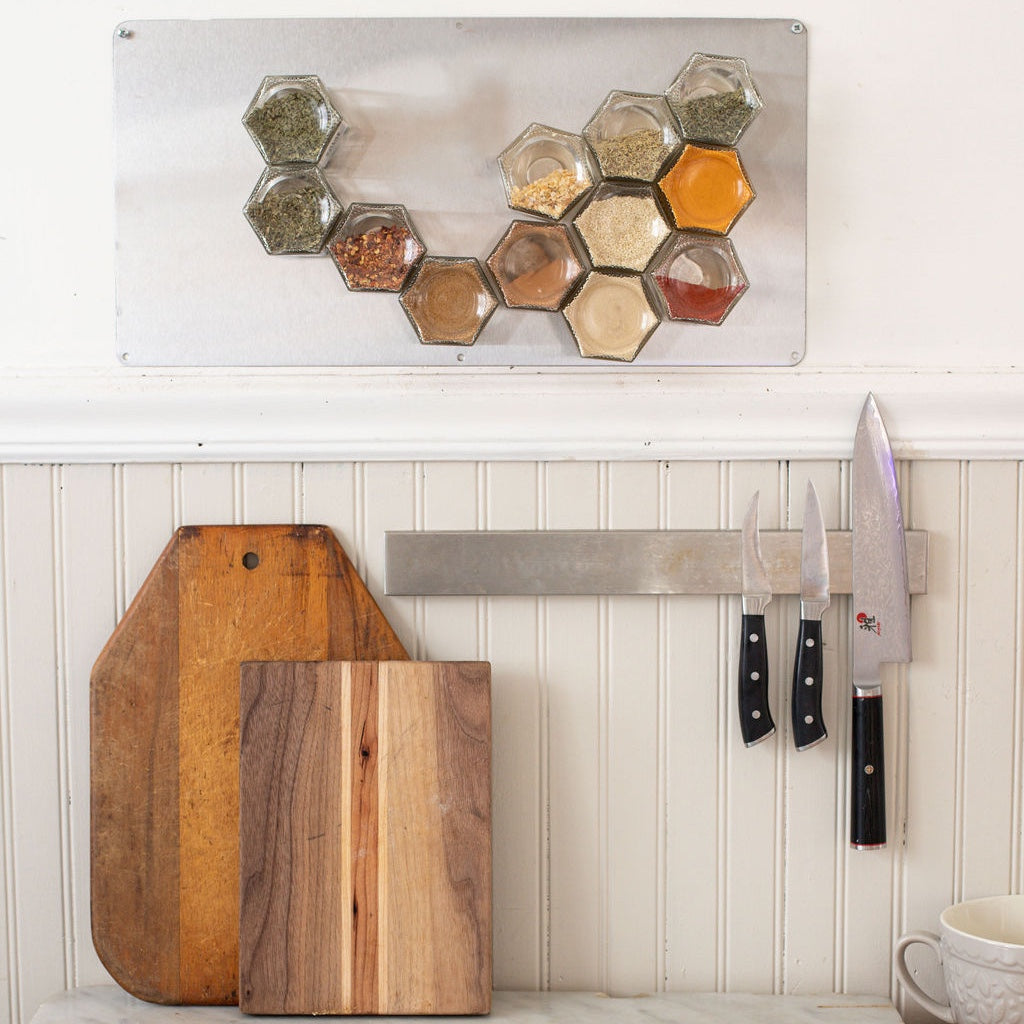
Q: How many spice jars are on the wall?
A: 12